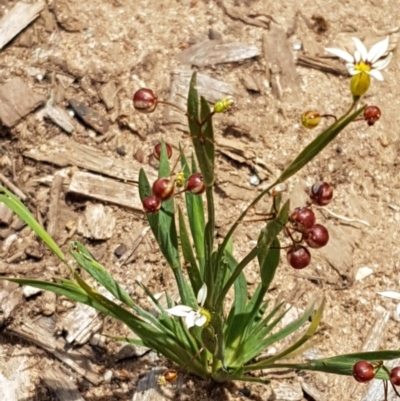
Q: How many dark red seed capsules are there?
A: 12